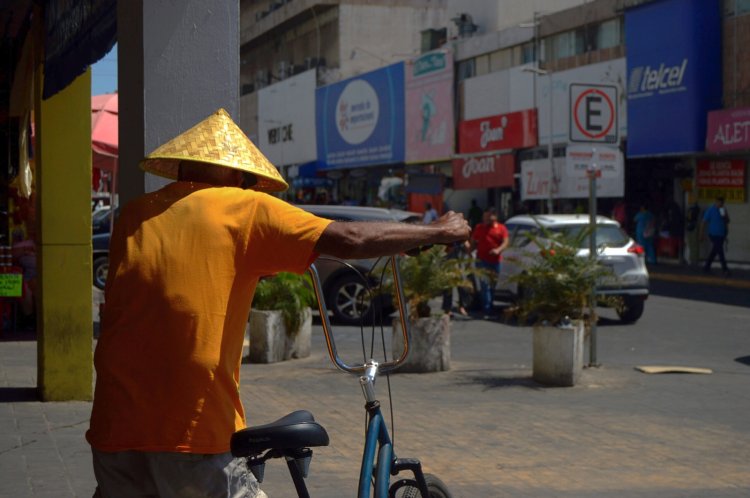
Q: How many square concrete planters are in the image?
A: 3